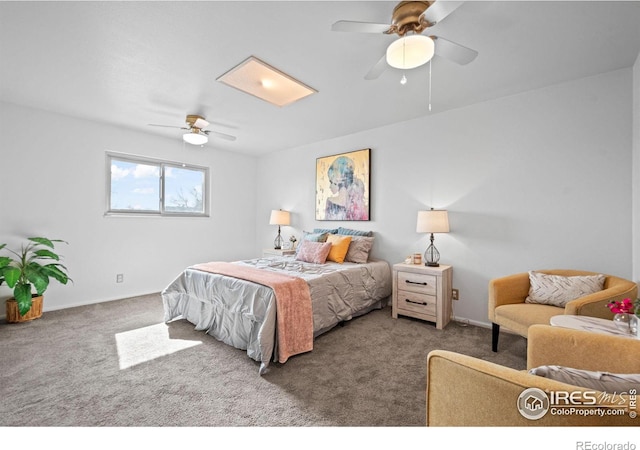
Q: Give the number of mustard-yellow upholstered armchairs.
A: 2